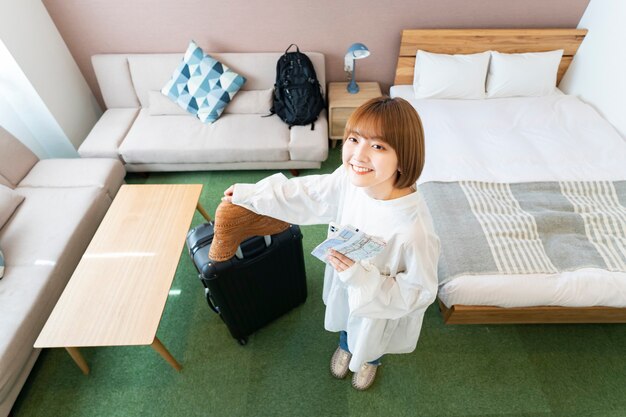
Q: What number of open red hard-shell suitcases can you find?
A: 0